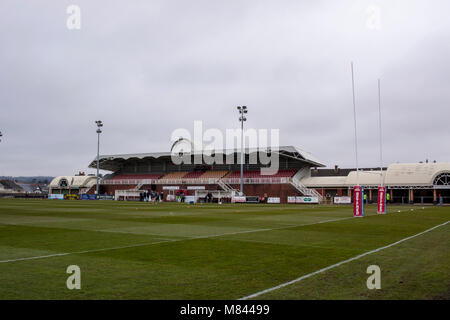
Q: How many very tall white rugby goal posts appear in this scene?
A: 2